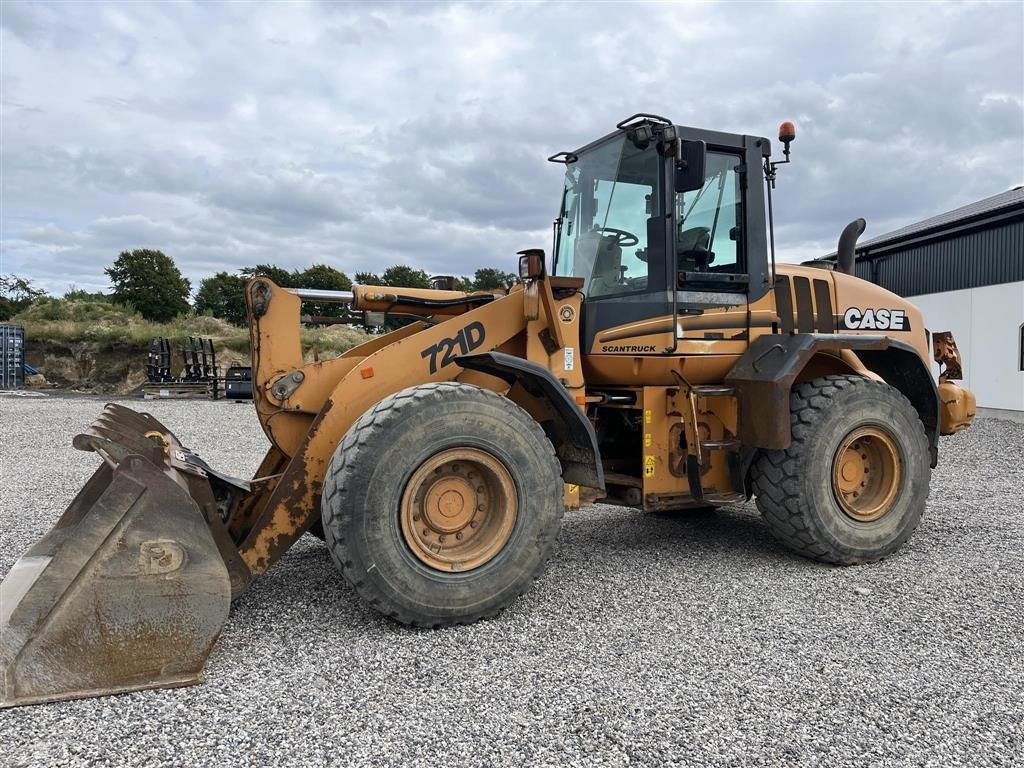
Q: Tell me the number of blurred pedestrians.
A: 0